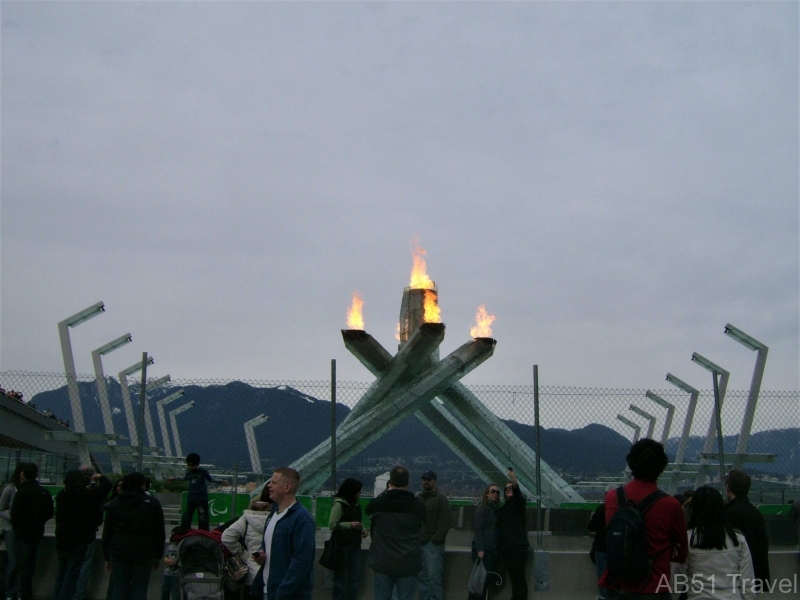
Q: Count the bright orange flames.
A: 4